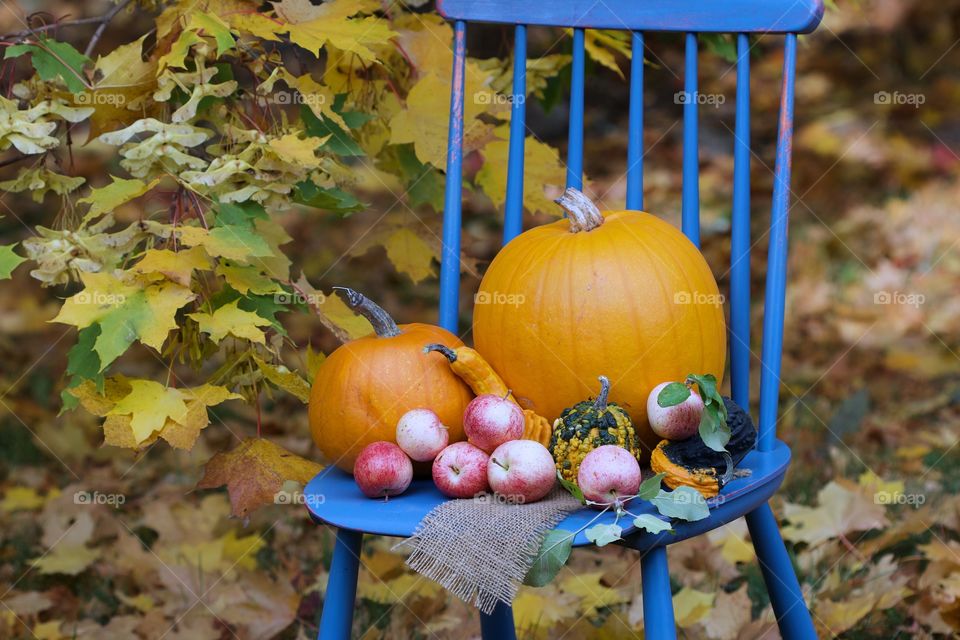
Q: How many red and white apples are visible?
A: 7